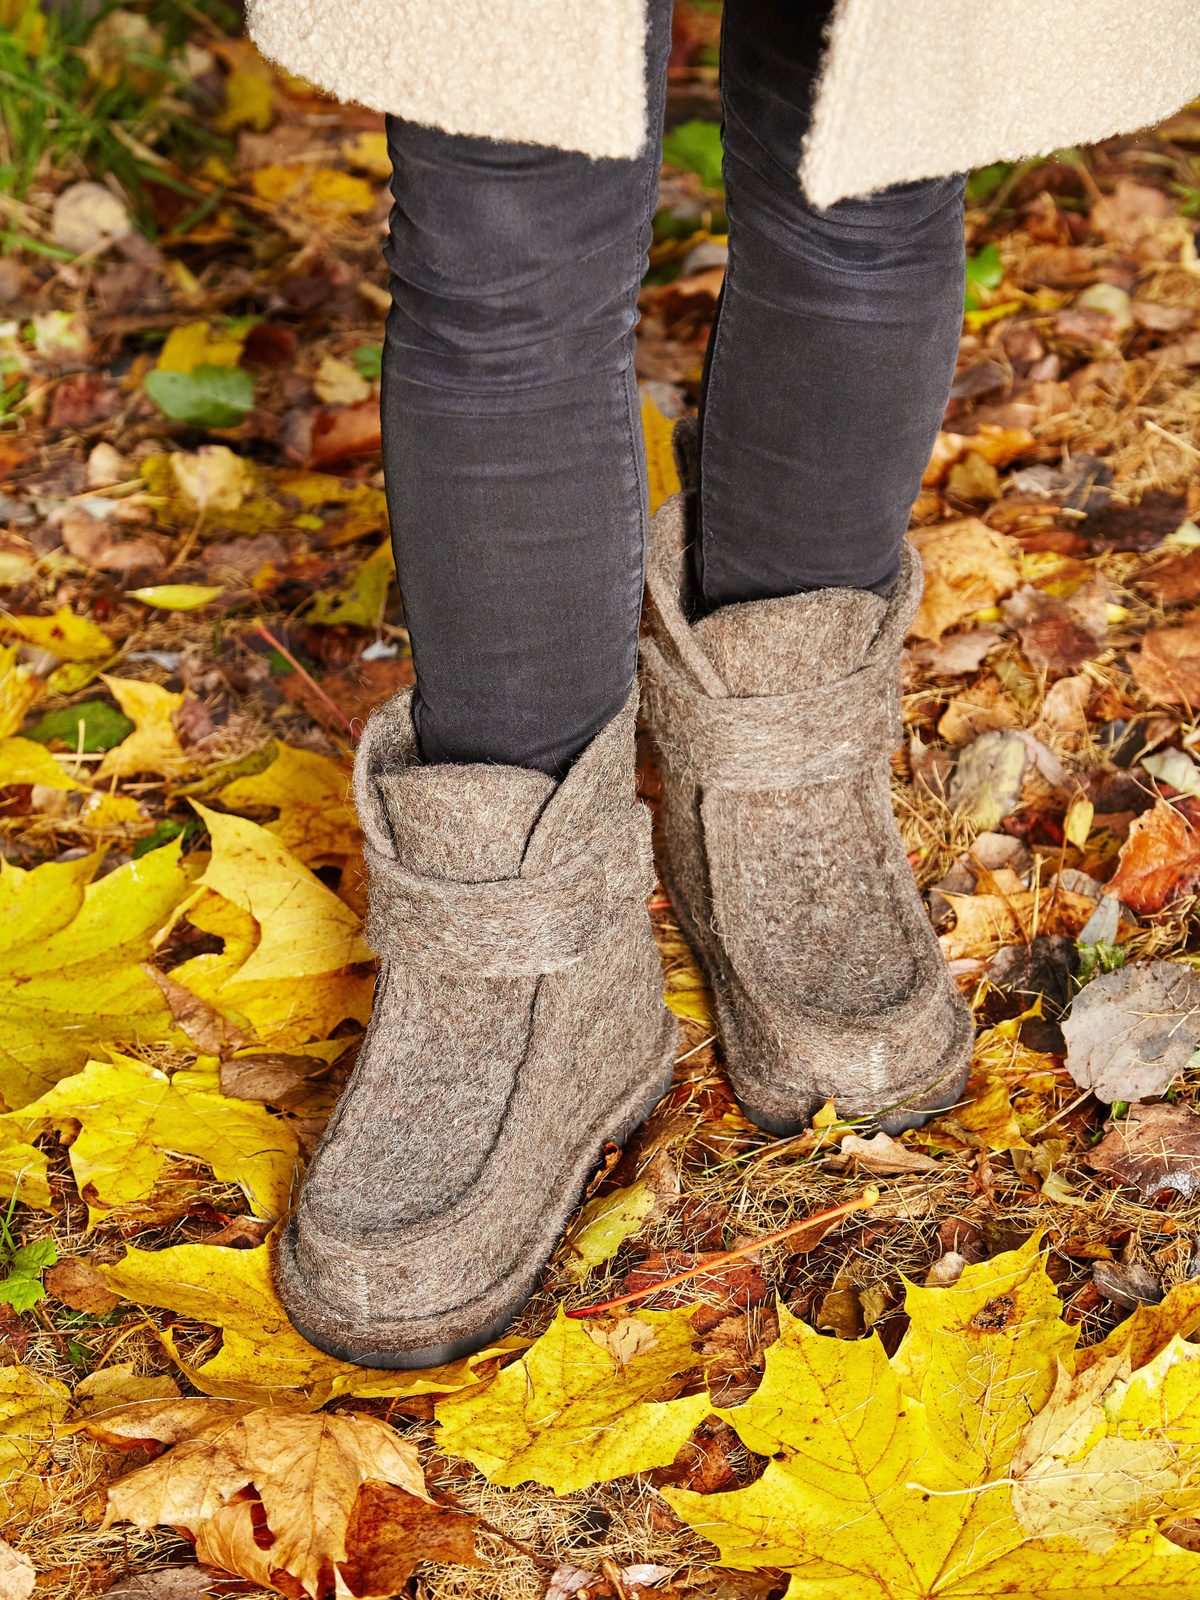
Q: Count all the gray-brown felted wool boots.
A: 2